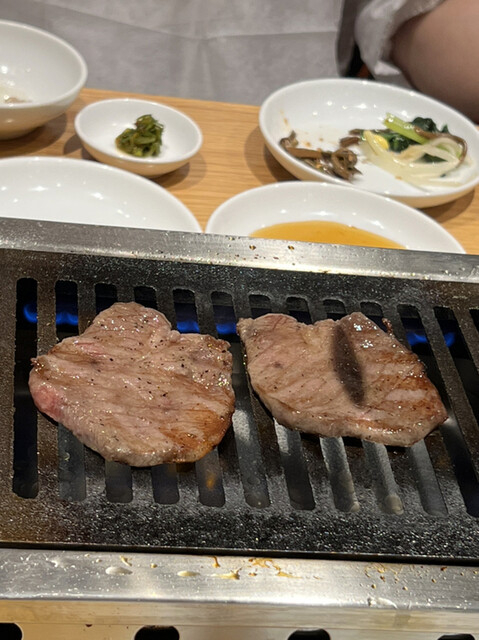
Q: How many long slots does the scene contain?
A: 13